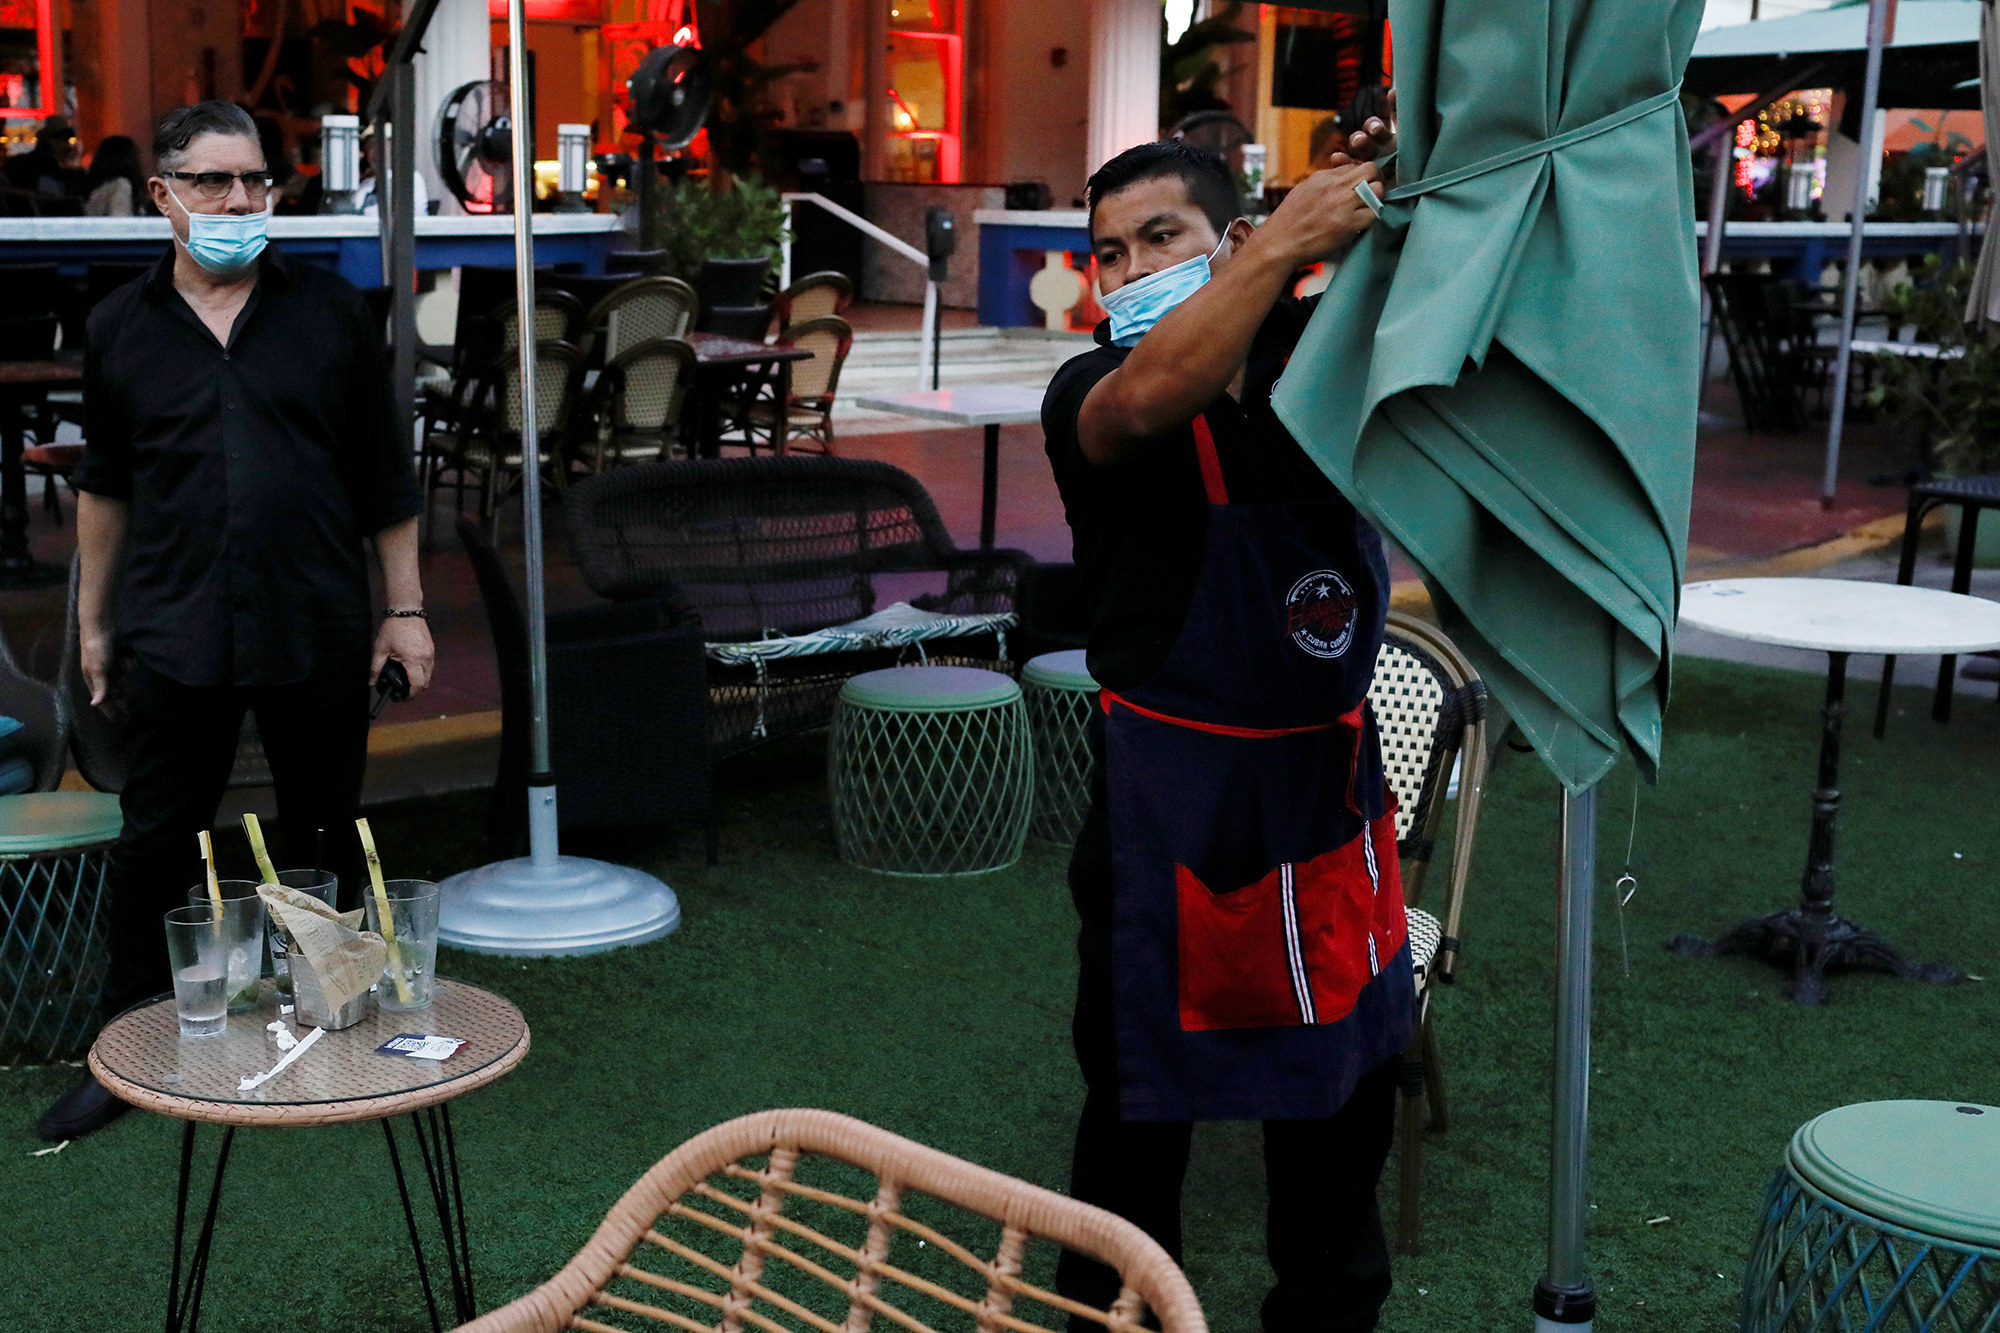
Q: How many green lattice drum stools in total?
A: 4